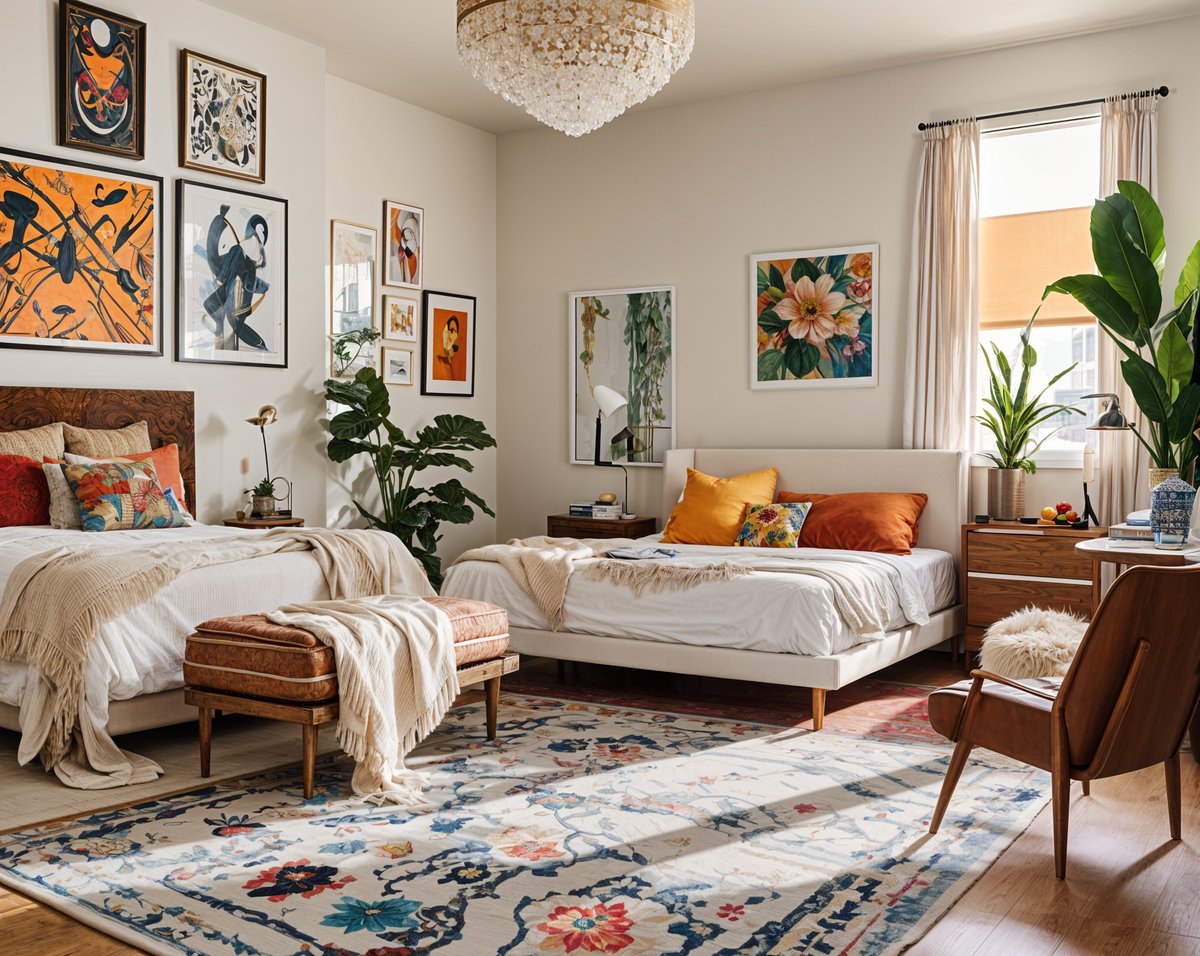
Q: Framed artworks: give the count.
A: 11